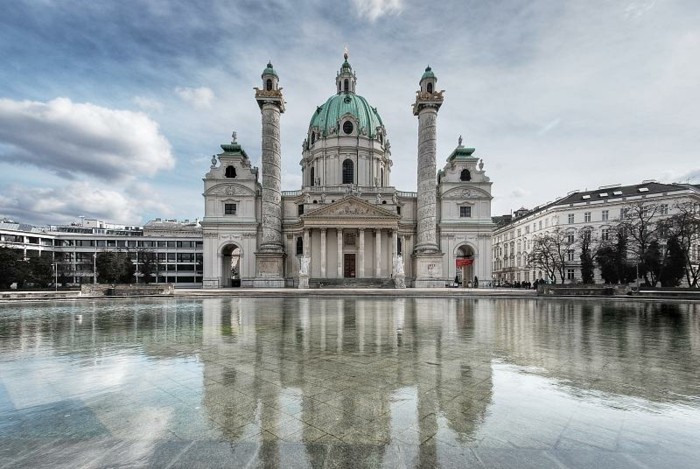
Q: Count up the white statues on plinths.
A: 2